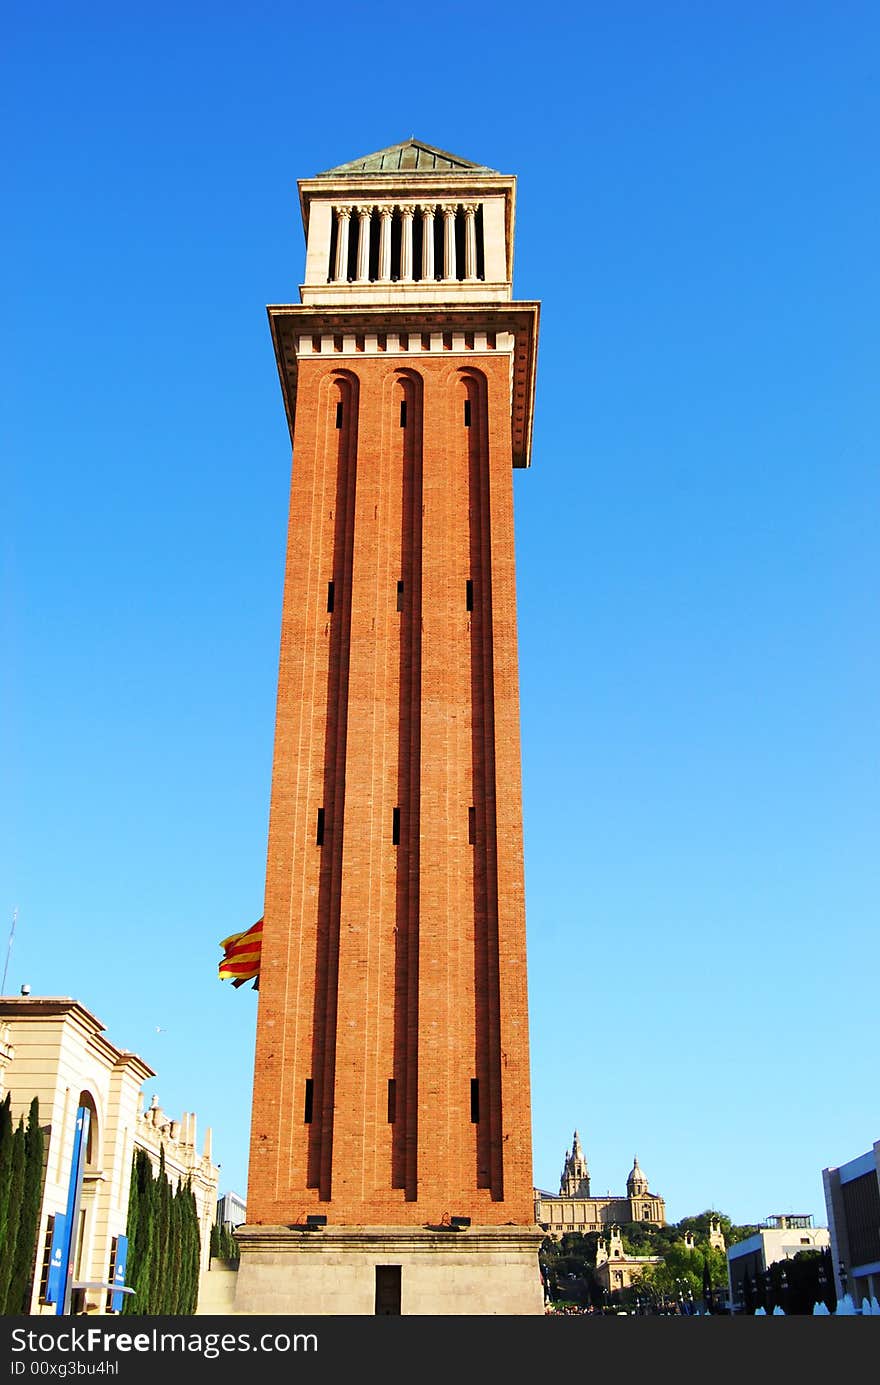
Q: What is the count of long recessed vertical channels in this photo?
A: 3